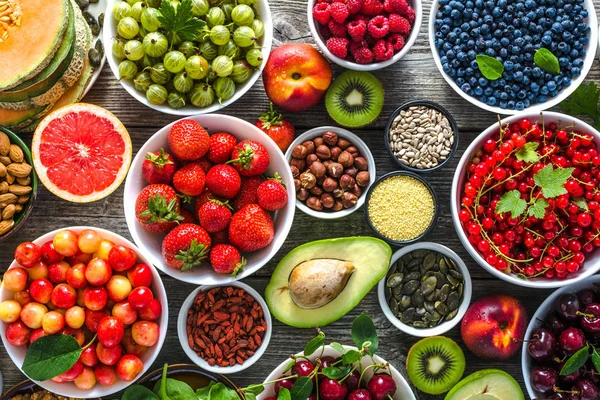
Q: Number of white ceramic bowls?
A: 11